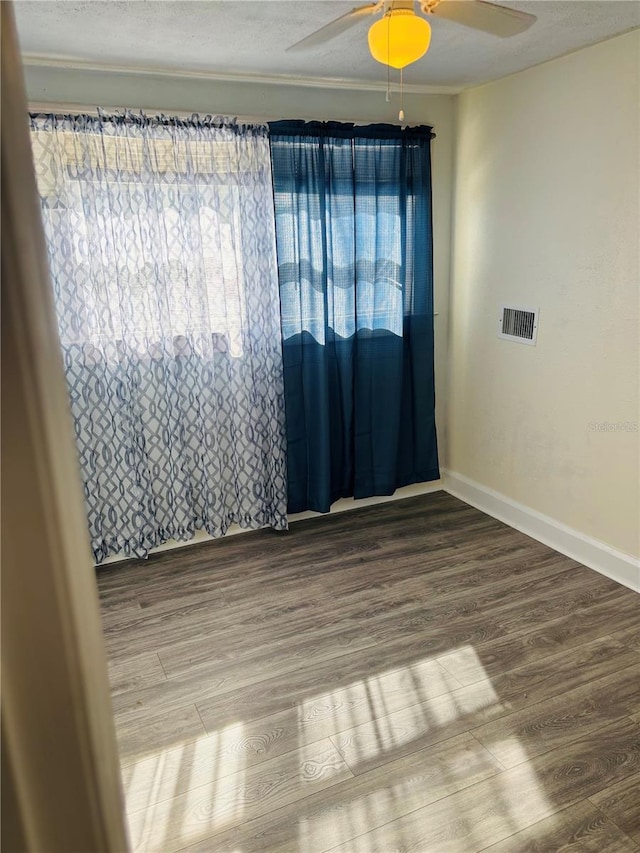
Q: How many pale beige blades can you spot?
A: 2